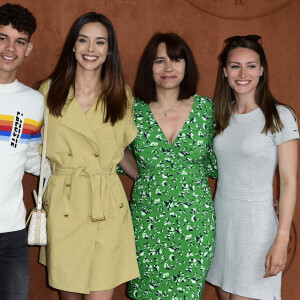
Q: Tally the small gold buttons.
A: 6